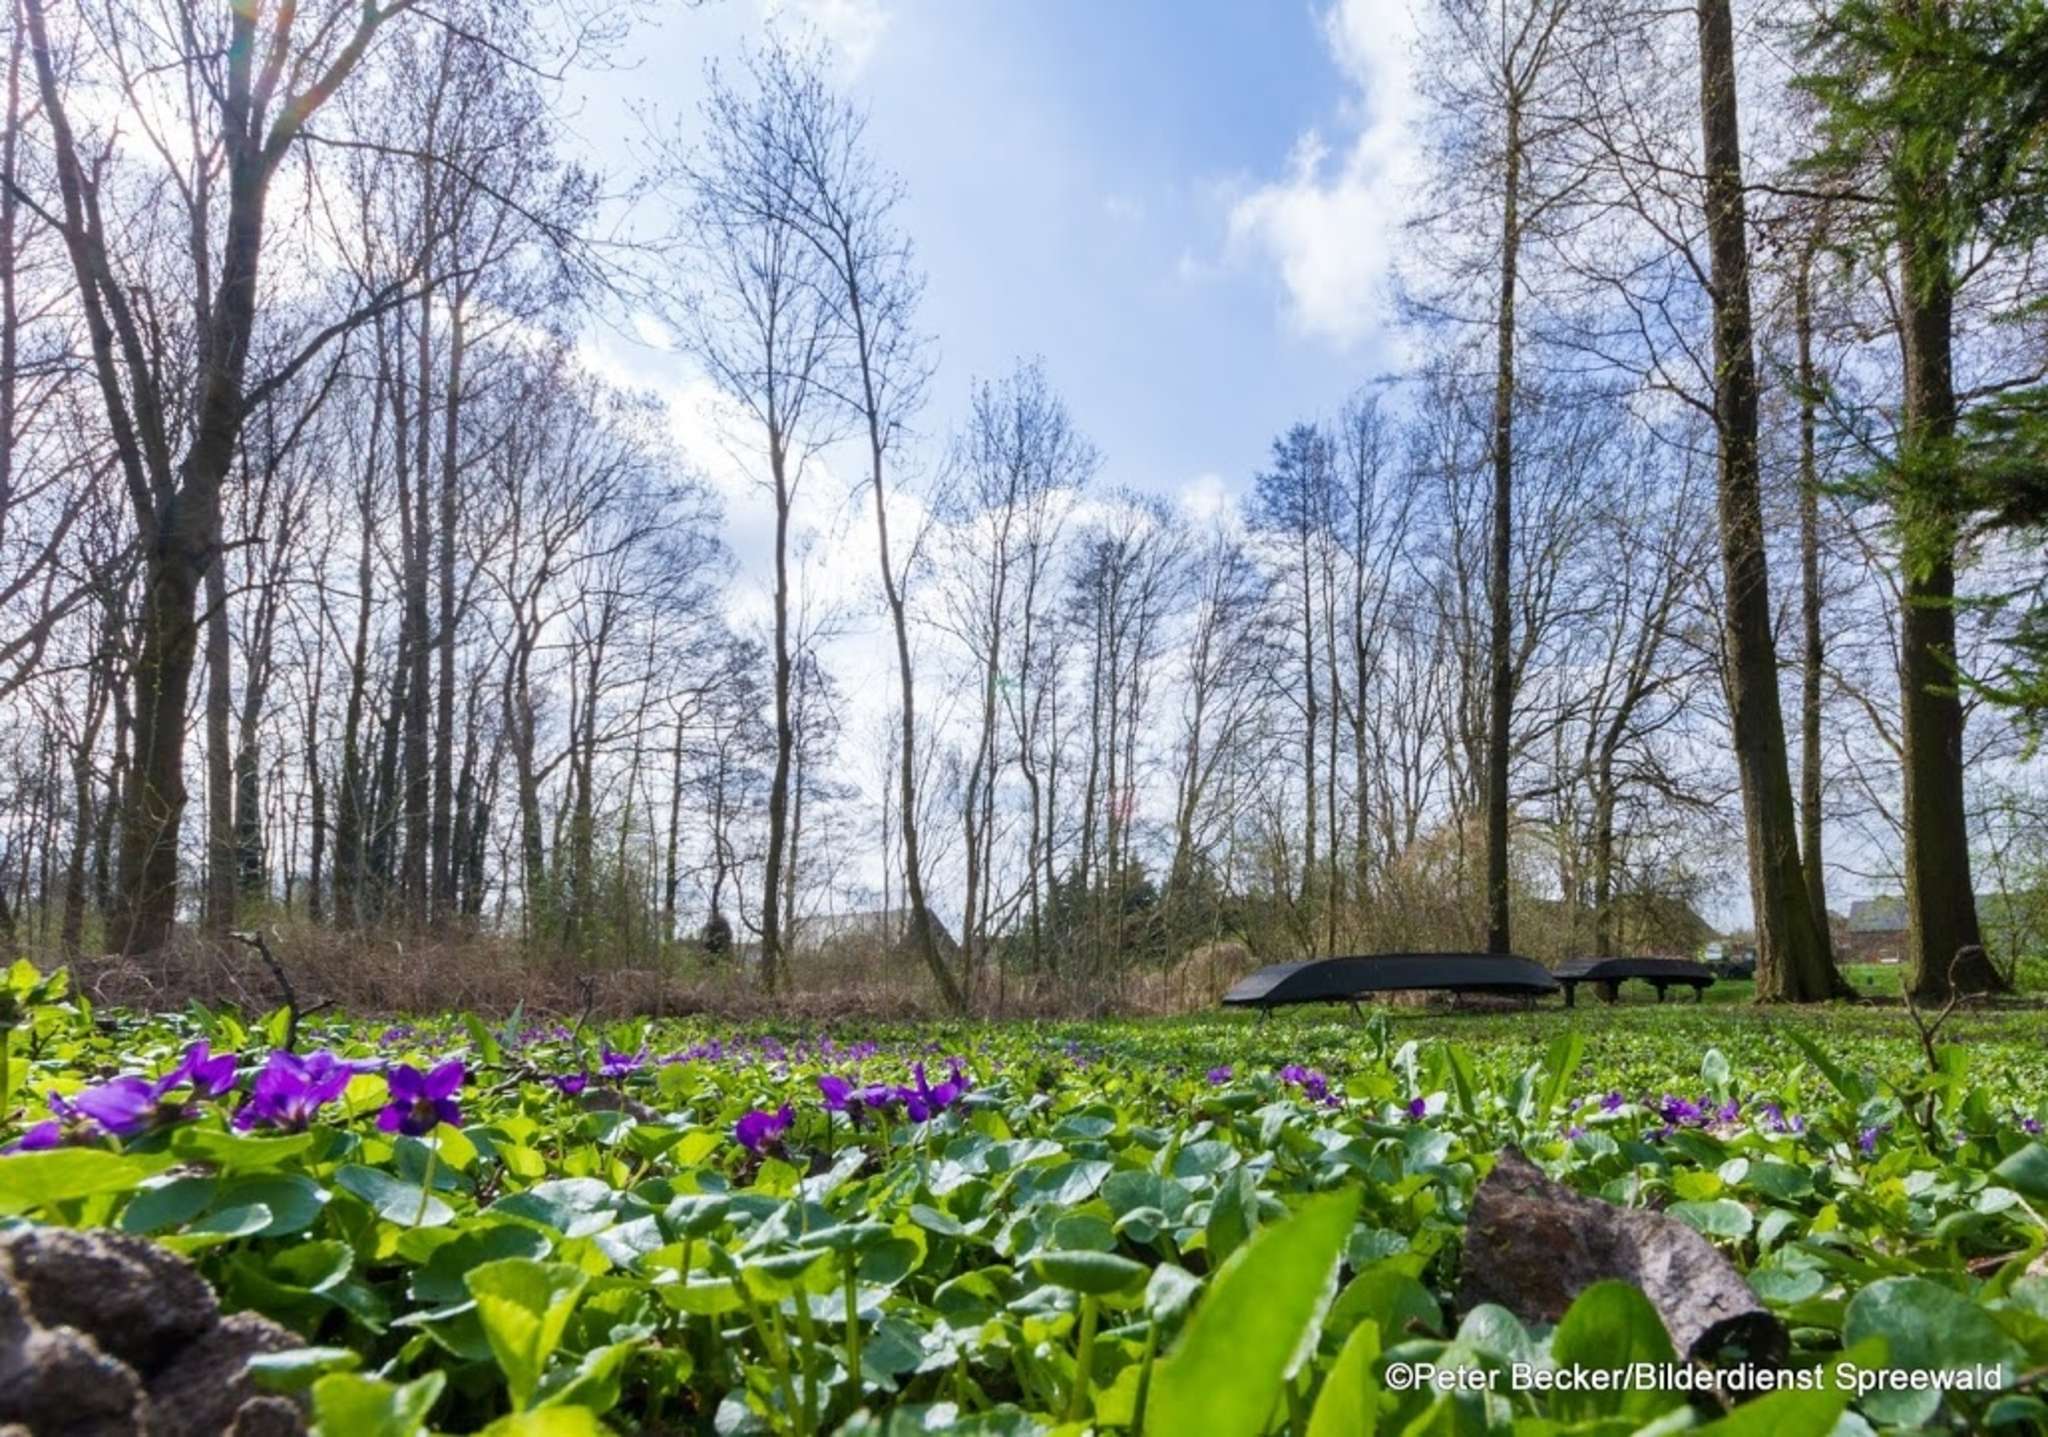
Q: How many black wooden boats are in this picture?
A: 2